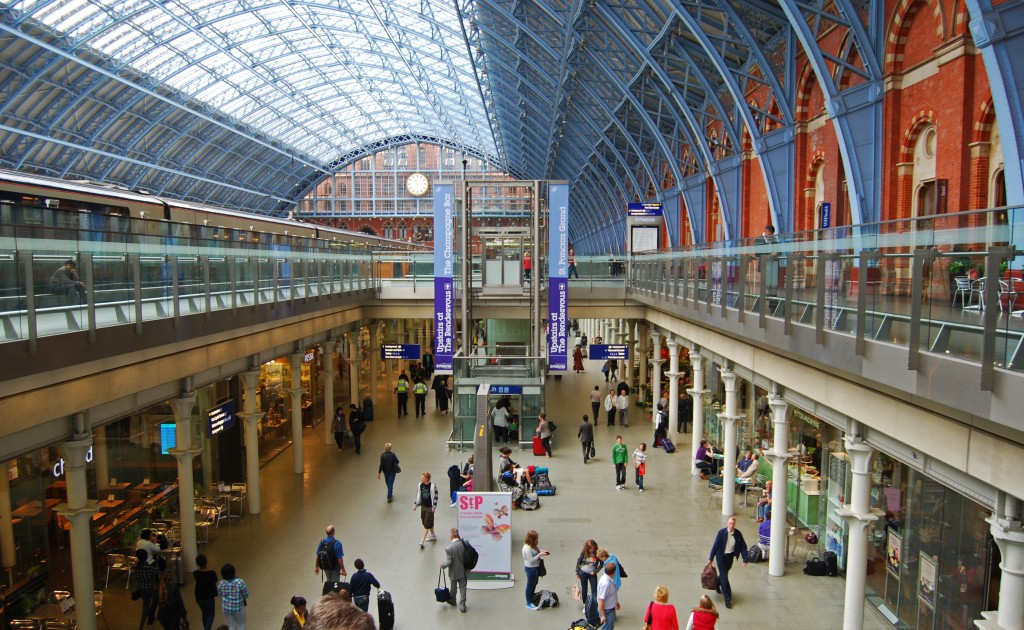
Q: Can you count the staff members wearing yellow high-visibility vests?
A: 2